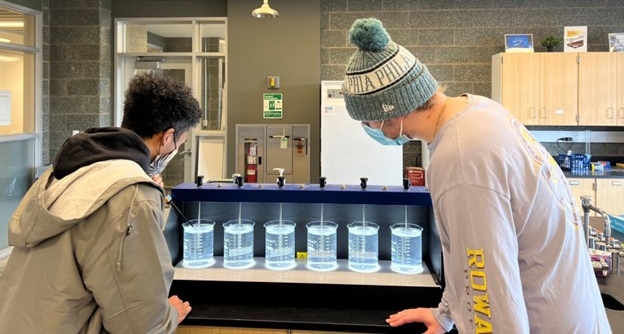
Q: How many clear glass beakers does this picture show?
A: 6